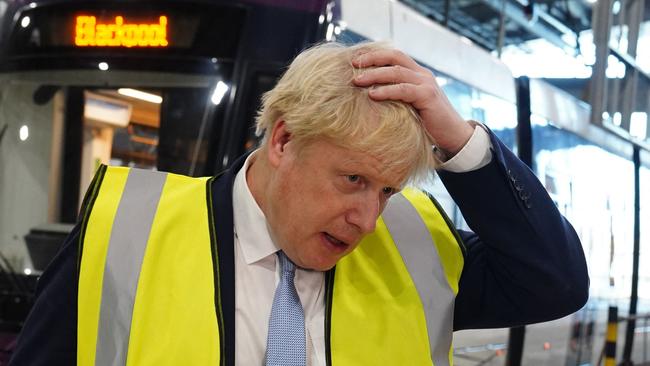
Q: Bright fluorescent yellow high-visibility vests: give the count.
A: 1